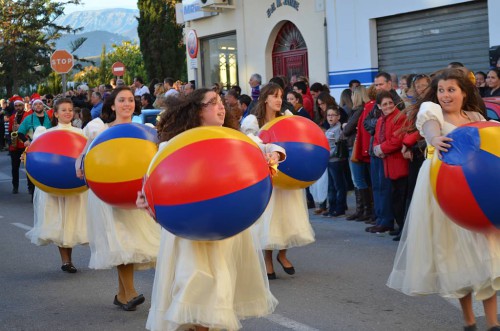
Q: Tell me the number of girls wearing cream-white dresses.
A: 5